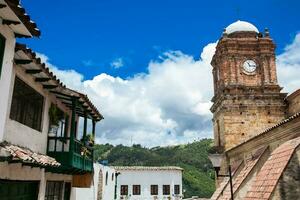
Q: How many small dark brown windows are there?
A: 5